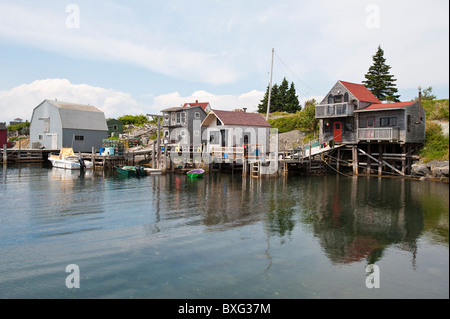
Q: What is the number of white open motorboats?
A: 1